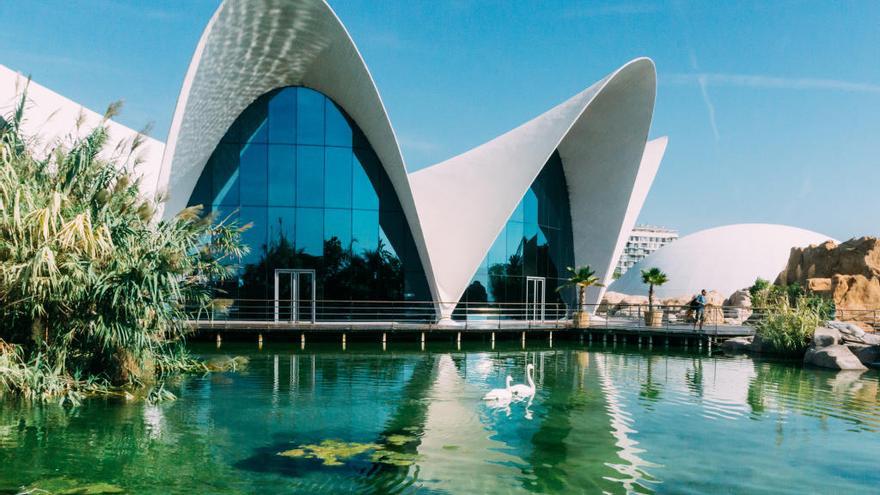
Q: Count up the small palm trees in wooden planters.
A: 2